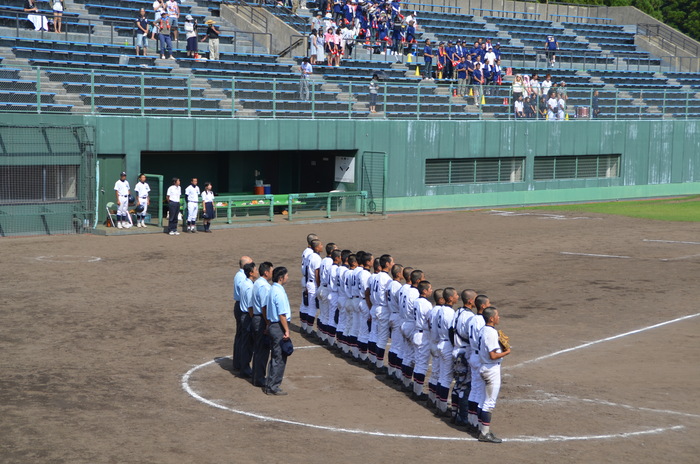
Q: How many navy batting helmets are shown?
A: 2